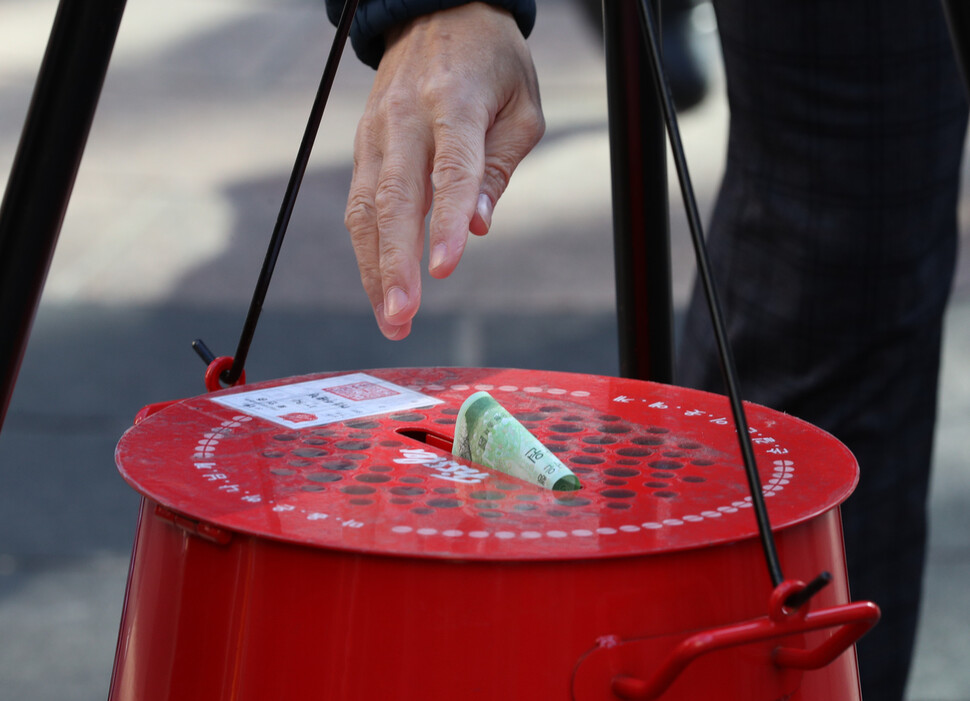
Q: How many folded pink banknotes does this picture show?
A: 0